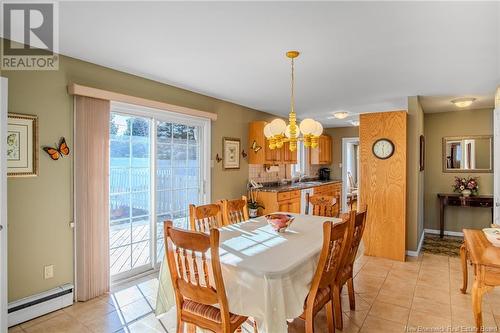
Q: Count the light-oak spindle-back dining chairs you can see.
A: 6